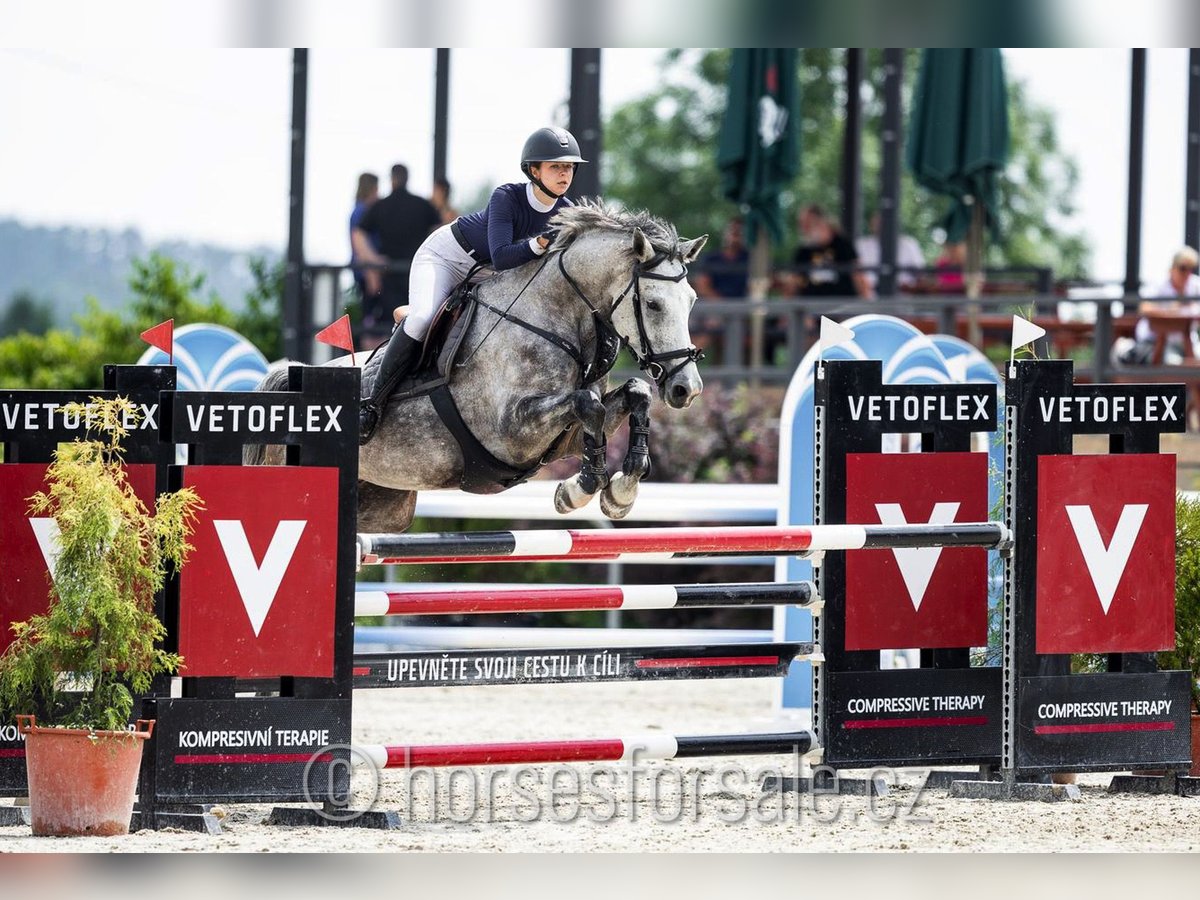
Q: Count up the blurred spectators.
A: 8